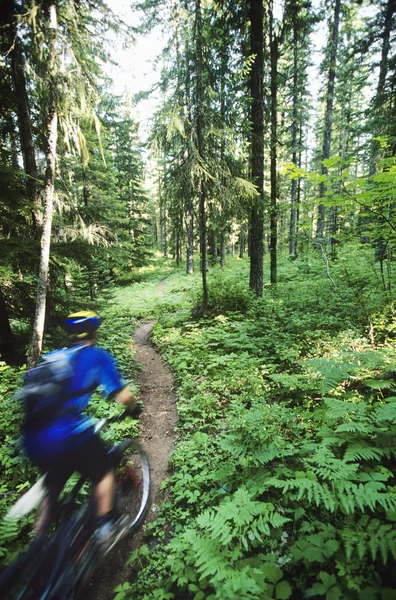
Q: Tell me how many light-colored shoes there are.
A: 1